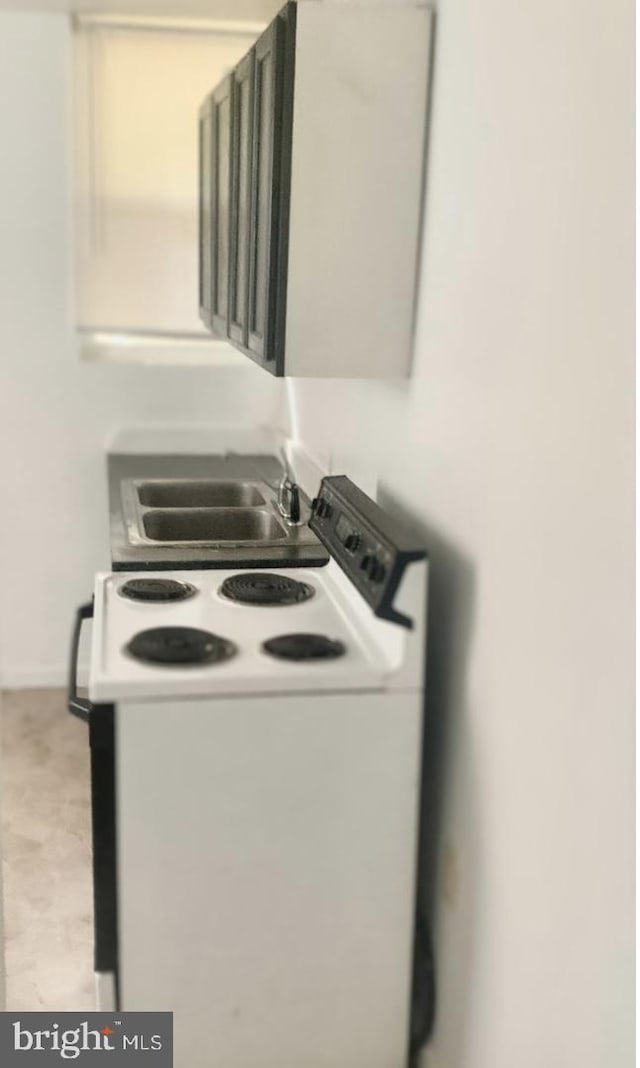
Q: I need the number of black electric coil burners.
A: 4